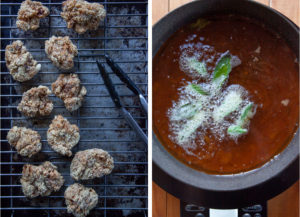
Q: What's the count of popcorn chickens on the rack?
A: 11